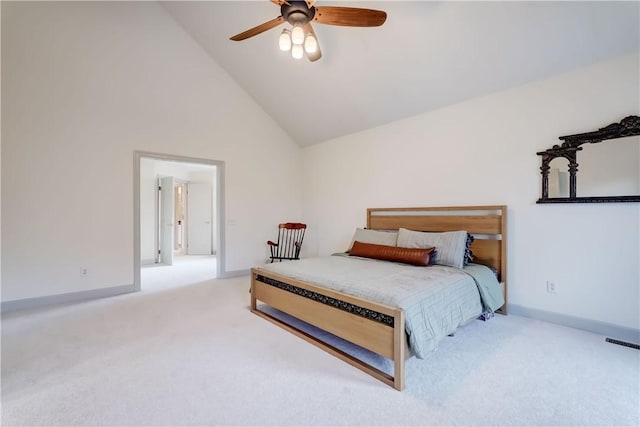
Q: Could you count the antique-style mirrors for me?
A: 1